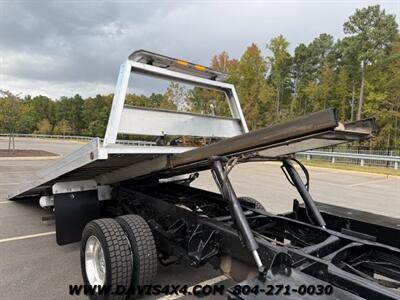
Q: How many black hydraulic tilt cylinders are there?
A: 2